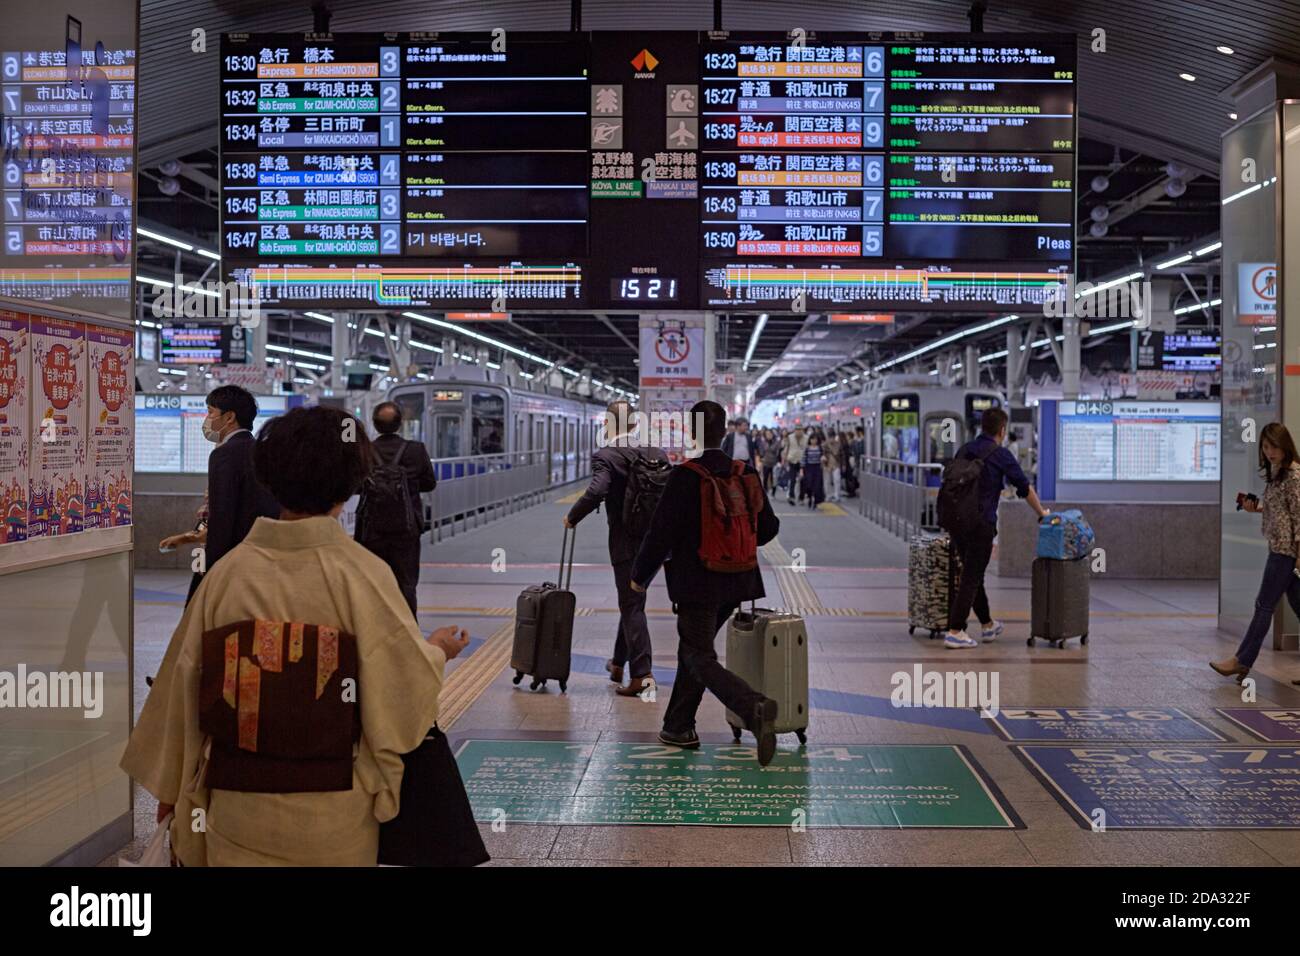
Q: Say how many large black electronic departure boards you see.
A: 2